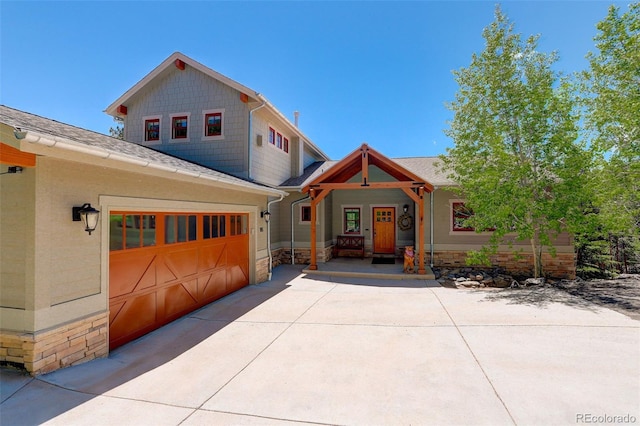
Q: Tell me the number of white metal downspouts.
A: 4